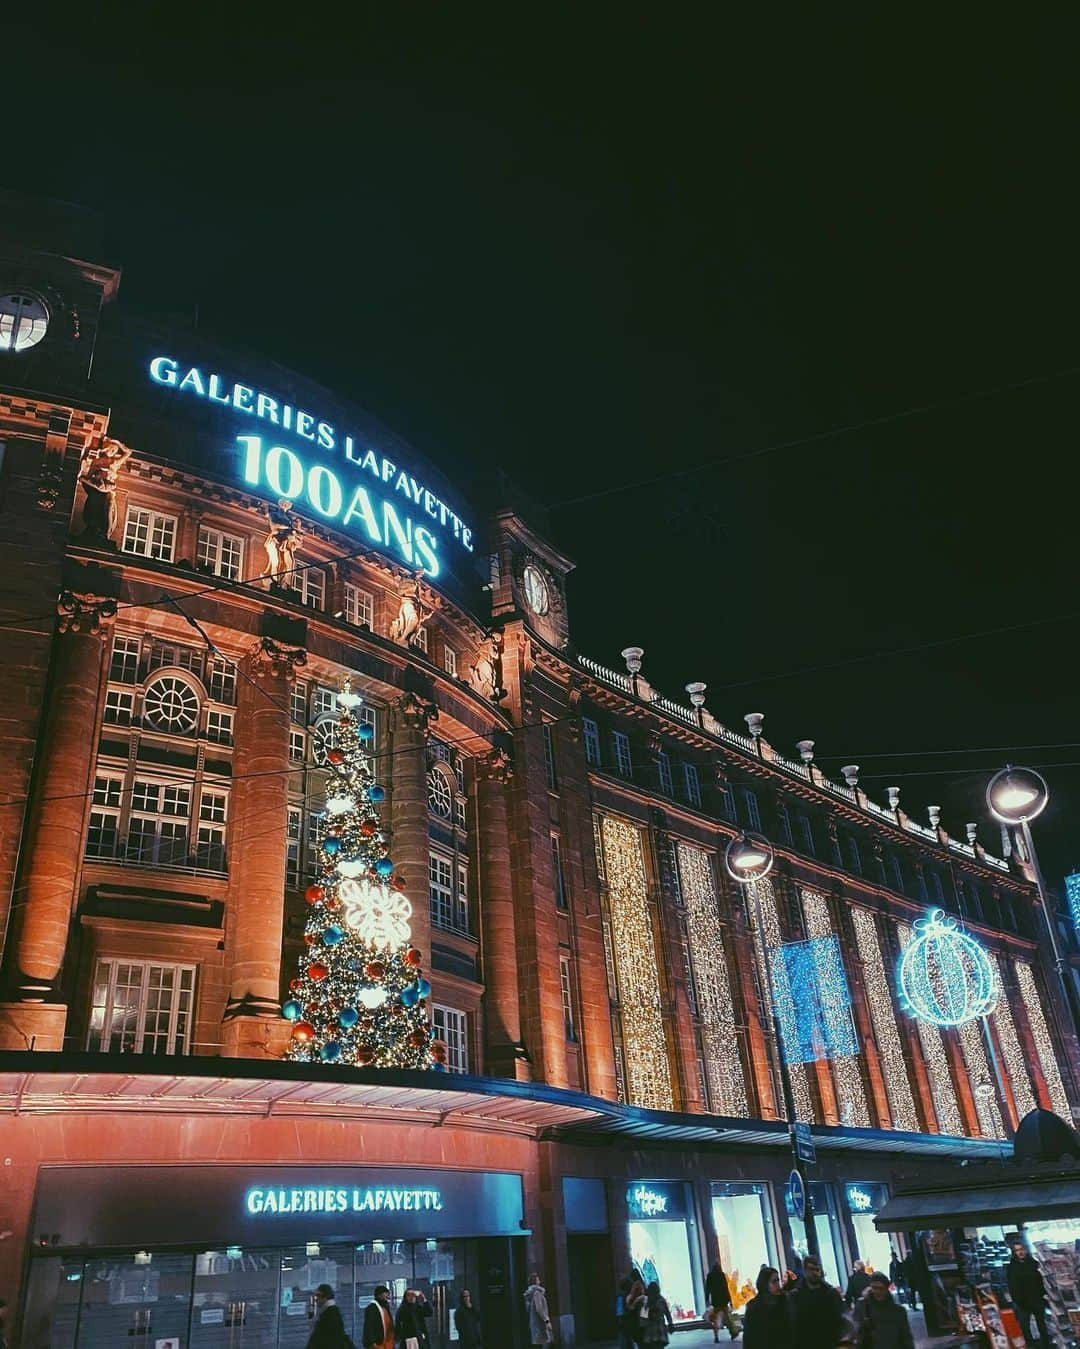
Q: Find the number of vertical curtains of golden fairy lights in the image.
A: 9